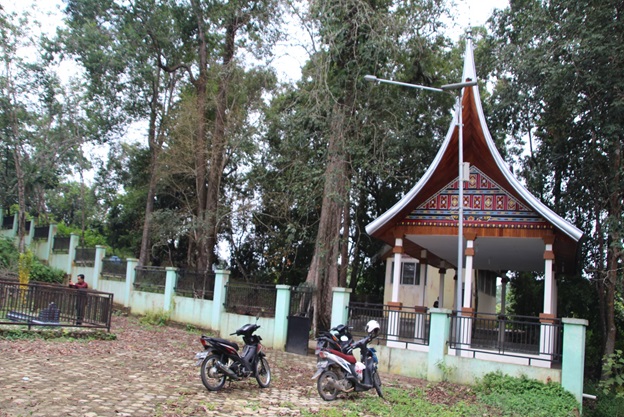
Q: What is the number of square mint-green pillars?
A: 13